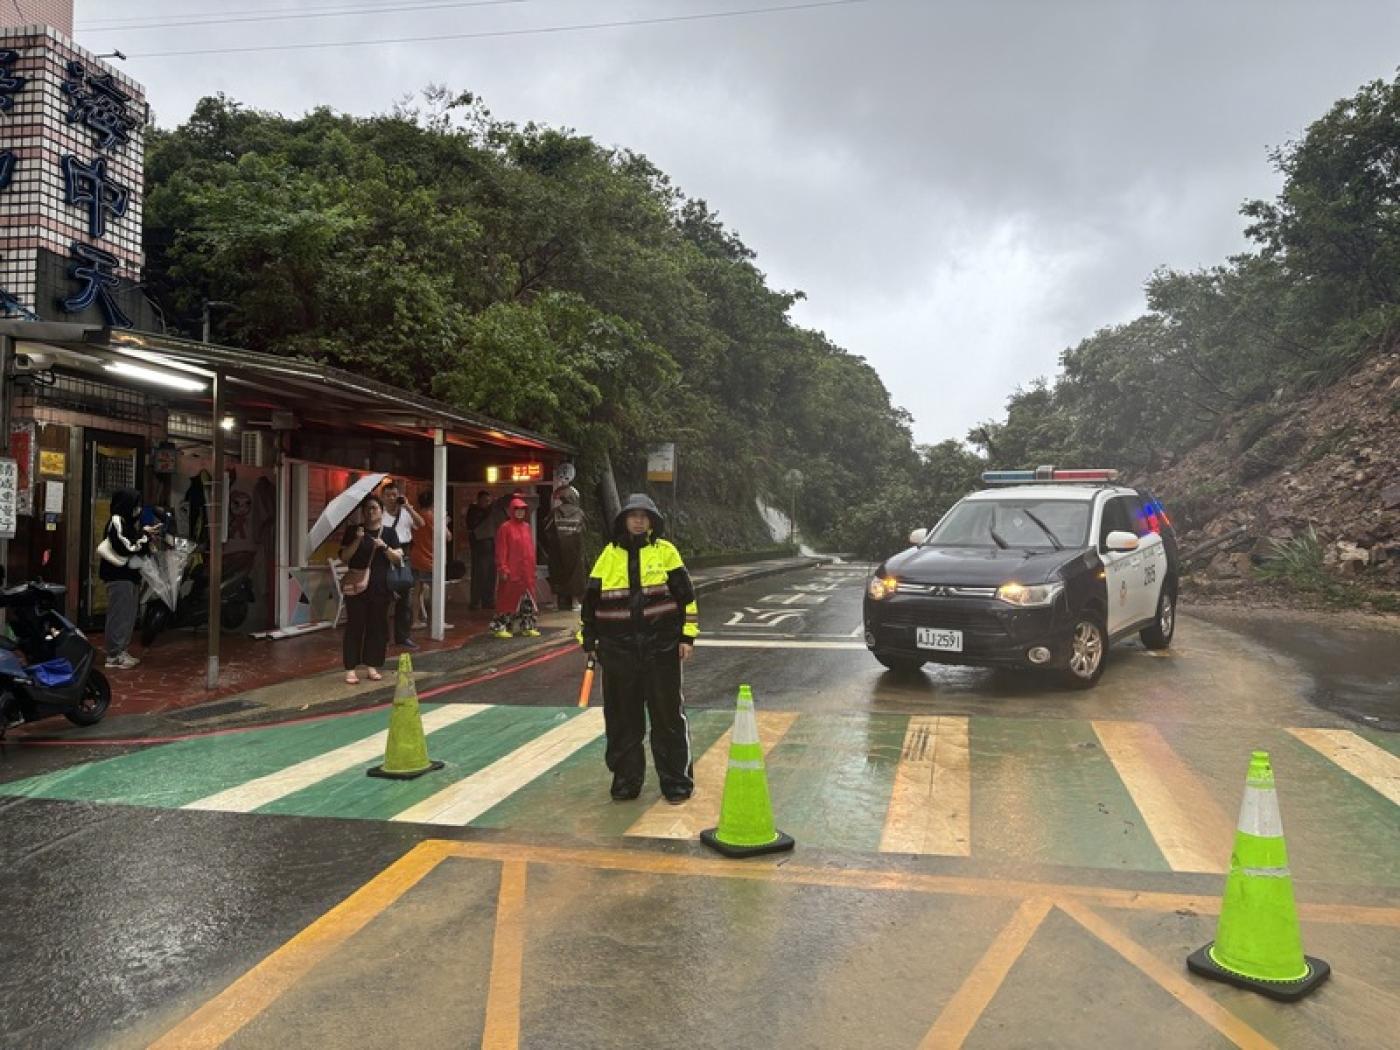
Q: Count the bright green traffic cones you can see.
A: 3